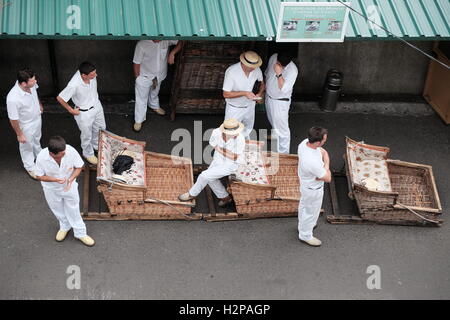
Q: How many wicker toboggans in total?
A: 3